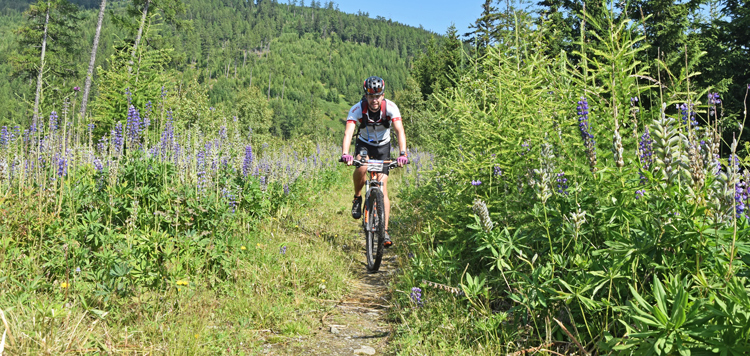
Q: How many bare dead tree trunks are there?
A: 3